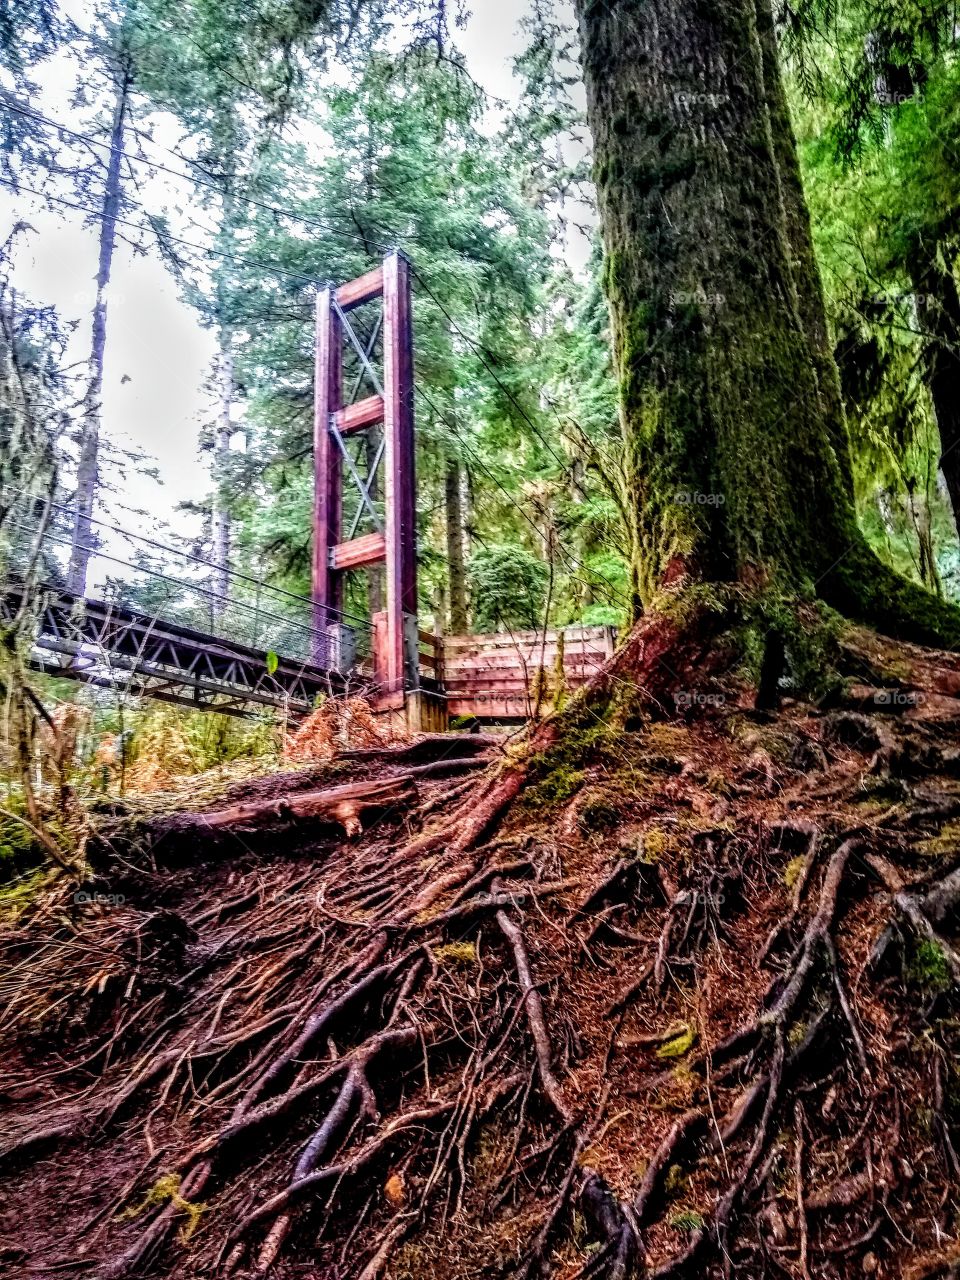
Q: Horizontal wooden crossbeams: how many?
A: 3